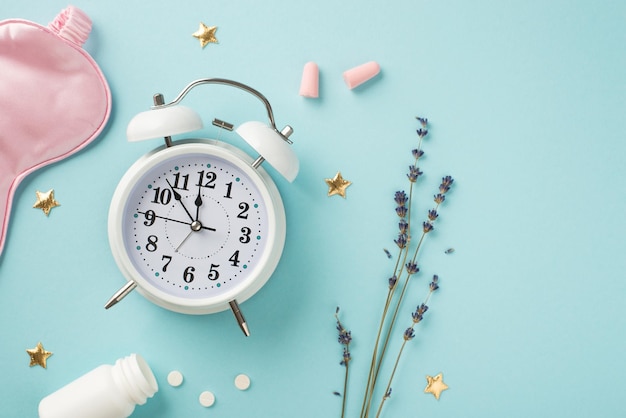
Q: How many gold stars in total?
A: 5